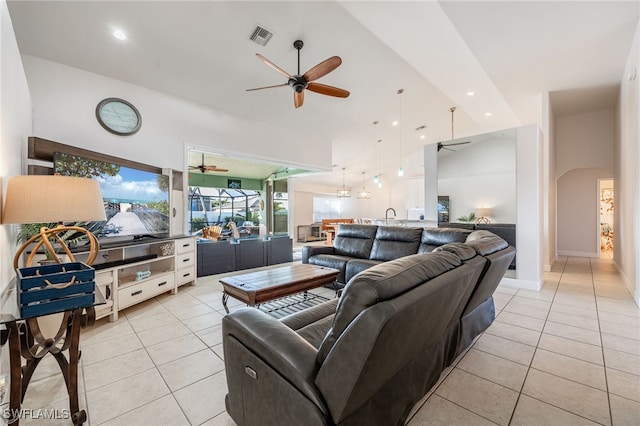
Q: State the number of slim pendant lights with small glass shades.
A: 3